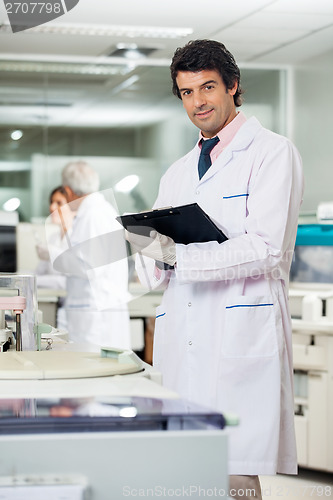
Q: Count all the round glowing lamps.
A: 3